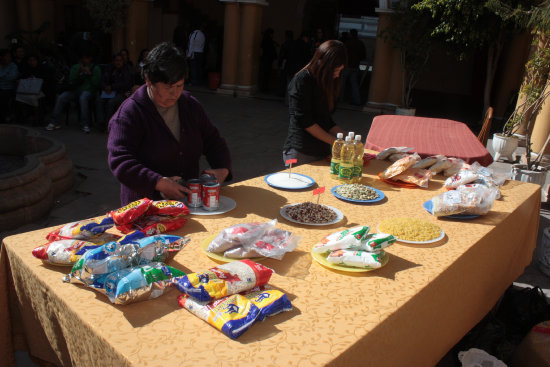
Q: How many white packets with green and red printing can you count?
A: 3